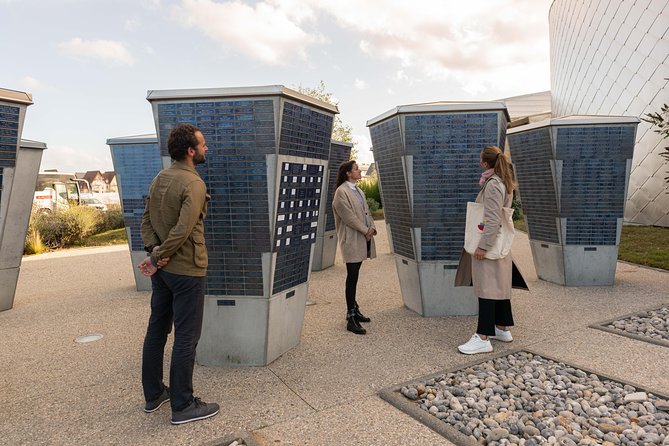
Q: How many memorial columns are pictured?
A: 7